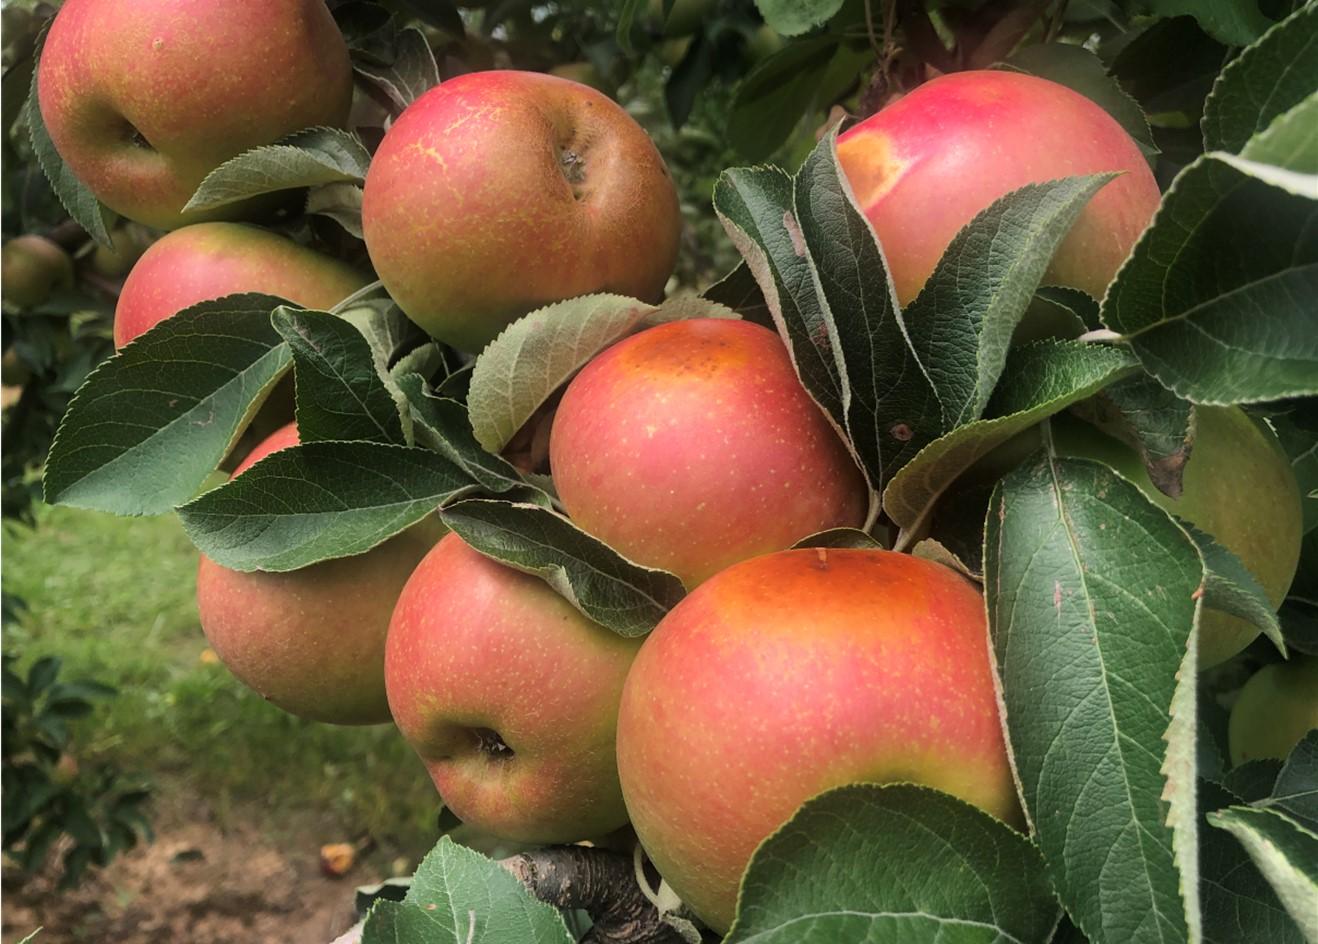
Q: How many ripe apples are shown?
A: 8